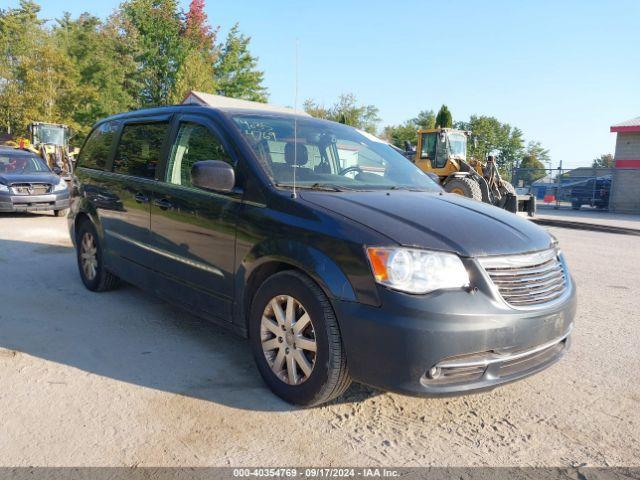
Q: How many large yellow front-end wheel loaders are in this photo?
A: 2